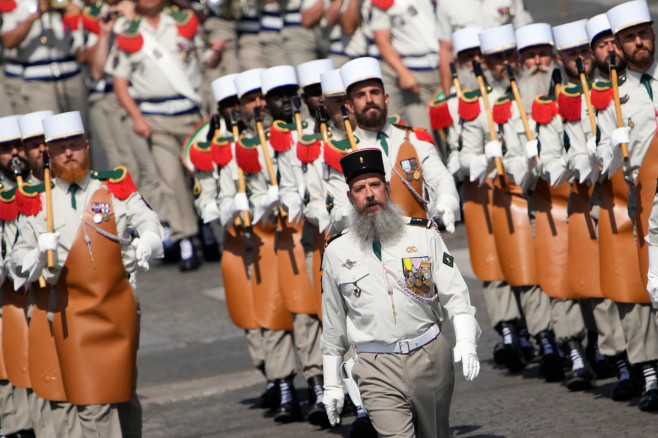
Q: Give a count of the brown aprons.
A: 15